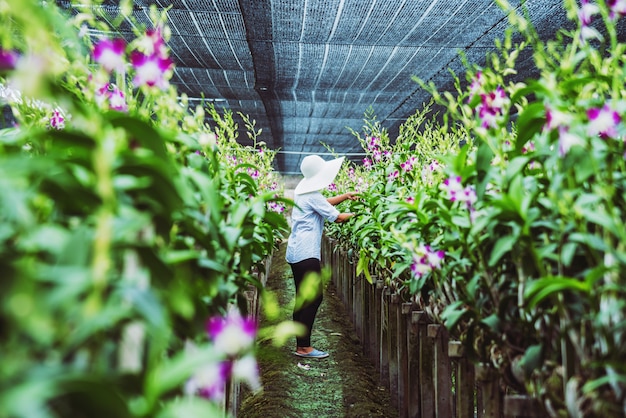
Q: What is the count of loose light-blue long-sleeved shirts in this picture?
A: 1